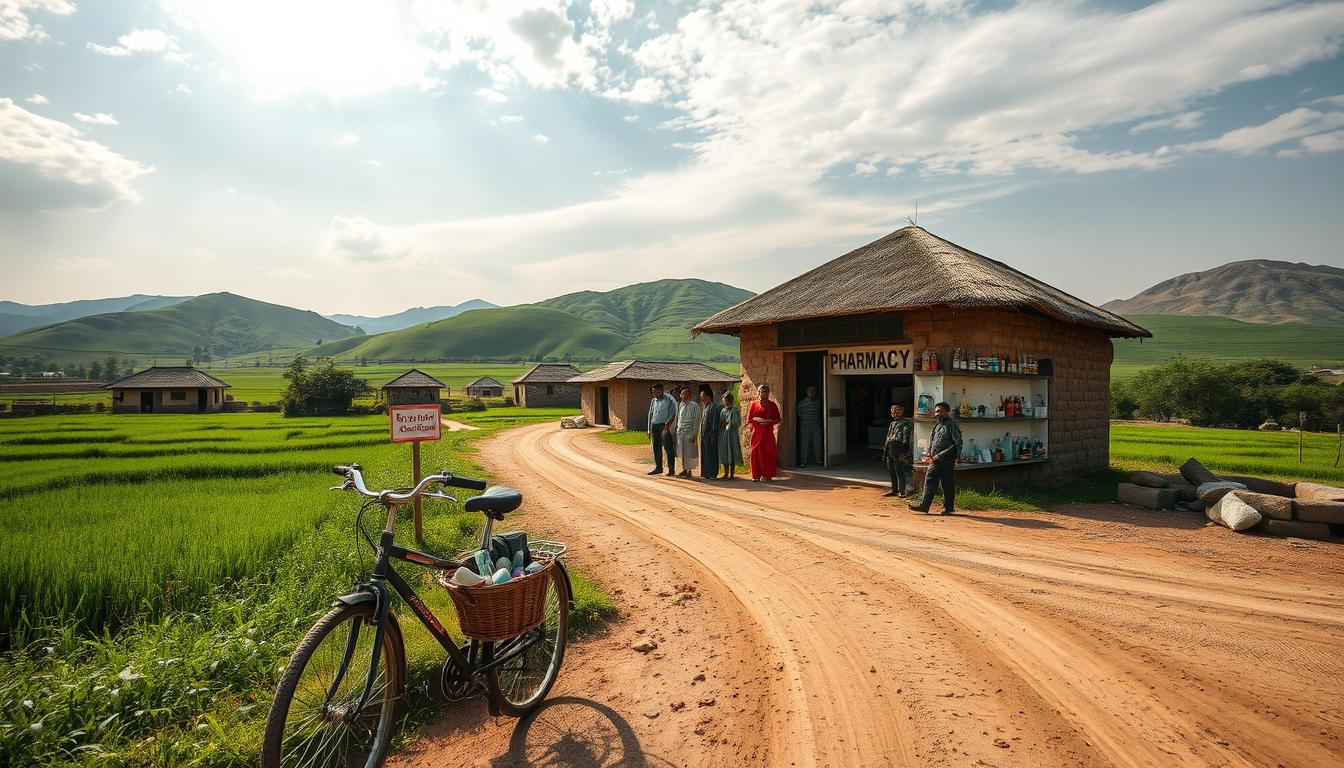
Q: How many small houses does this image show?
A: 5